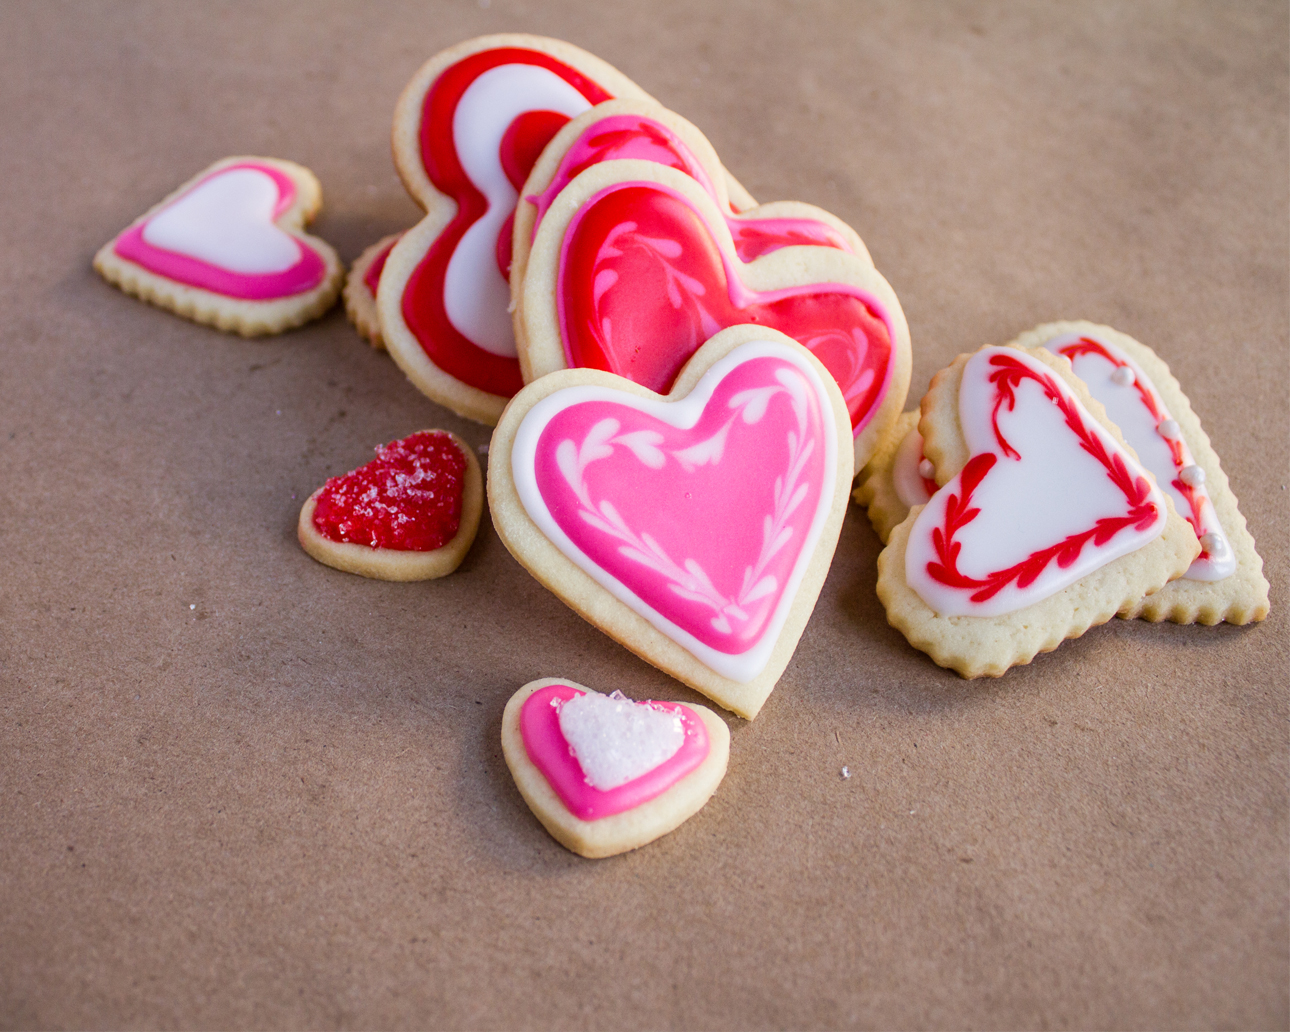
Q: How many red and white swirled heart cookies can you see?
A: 2